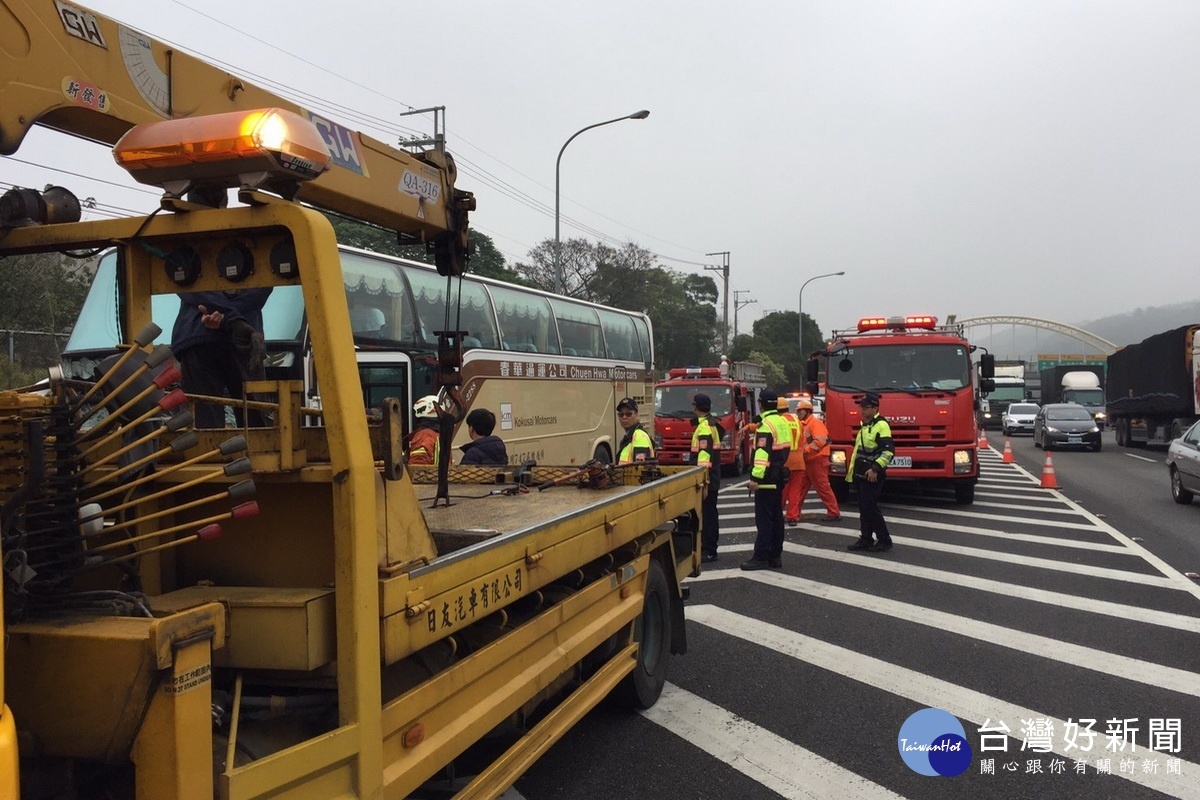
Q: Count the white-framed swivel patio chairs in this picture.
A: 0